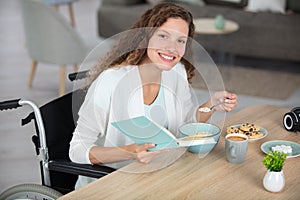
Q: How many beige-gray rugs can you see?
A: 1